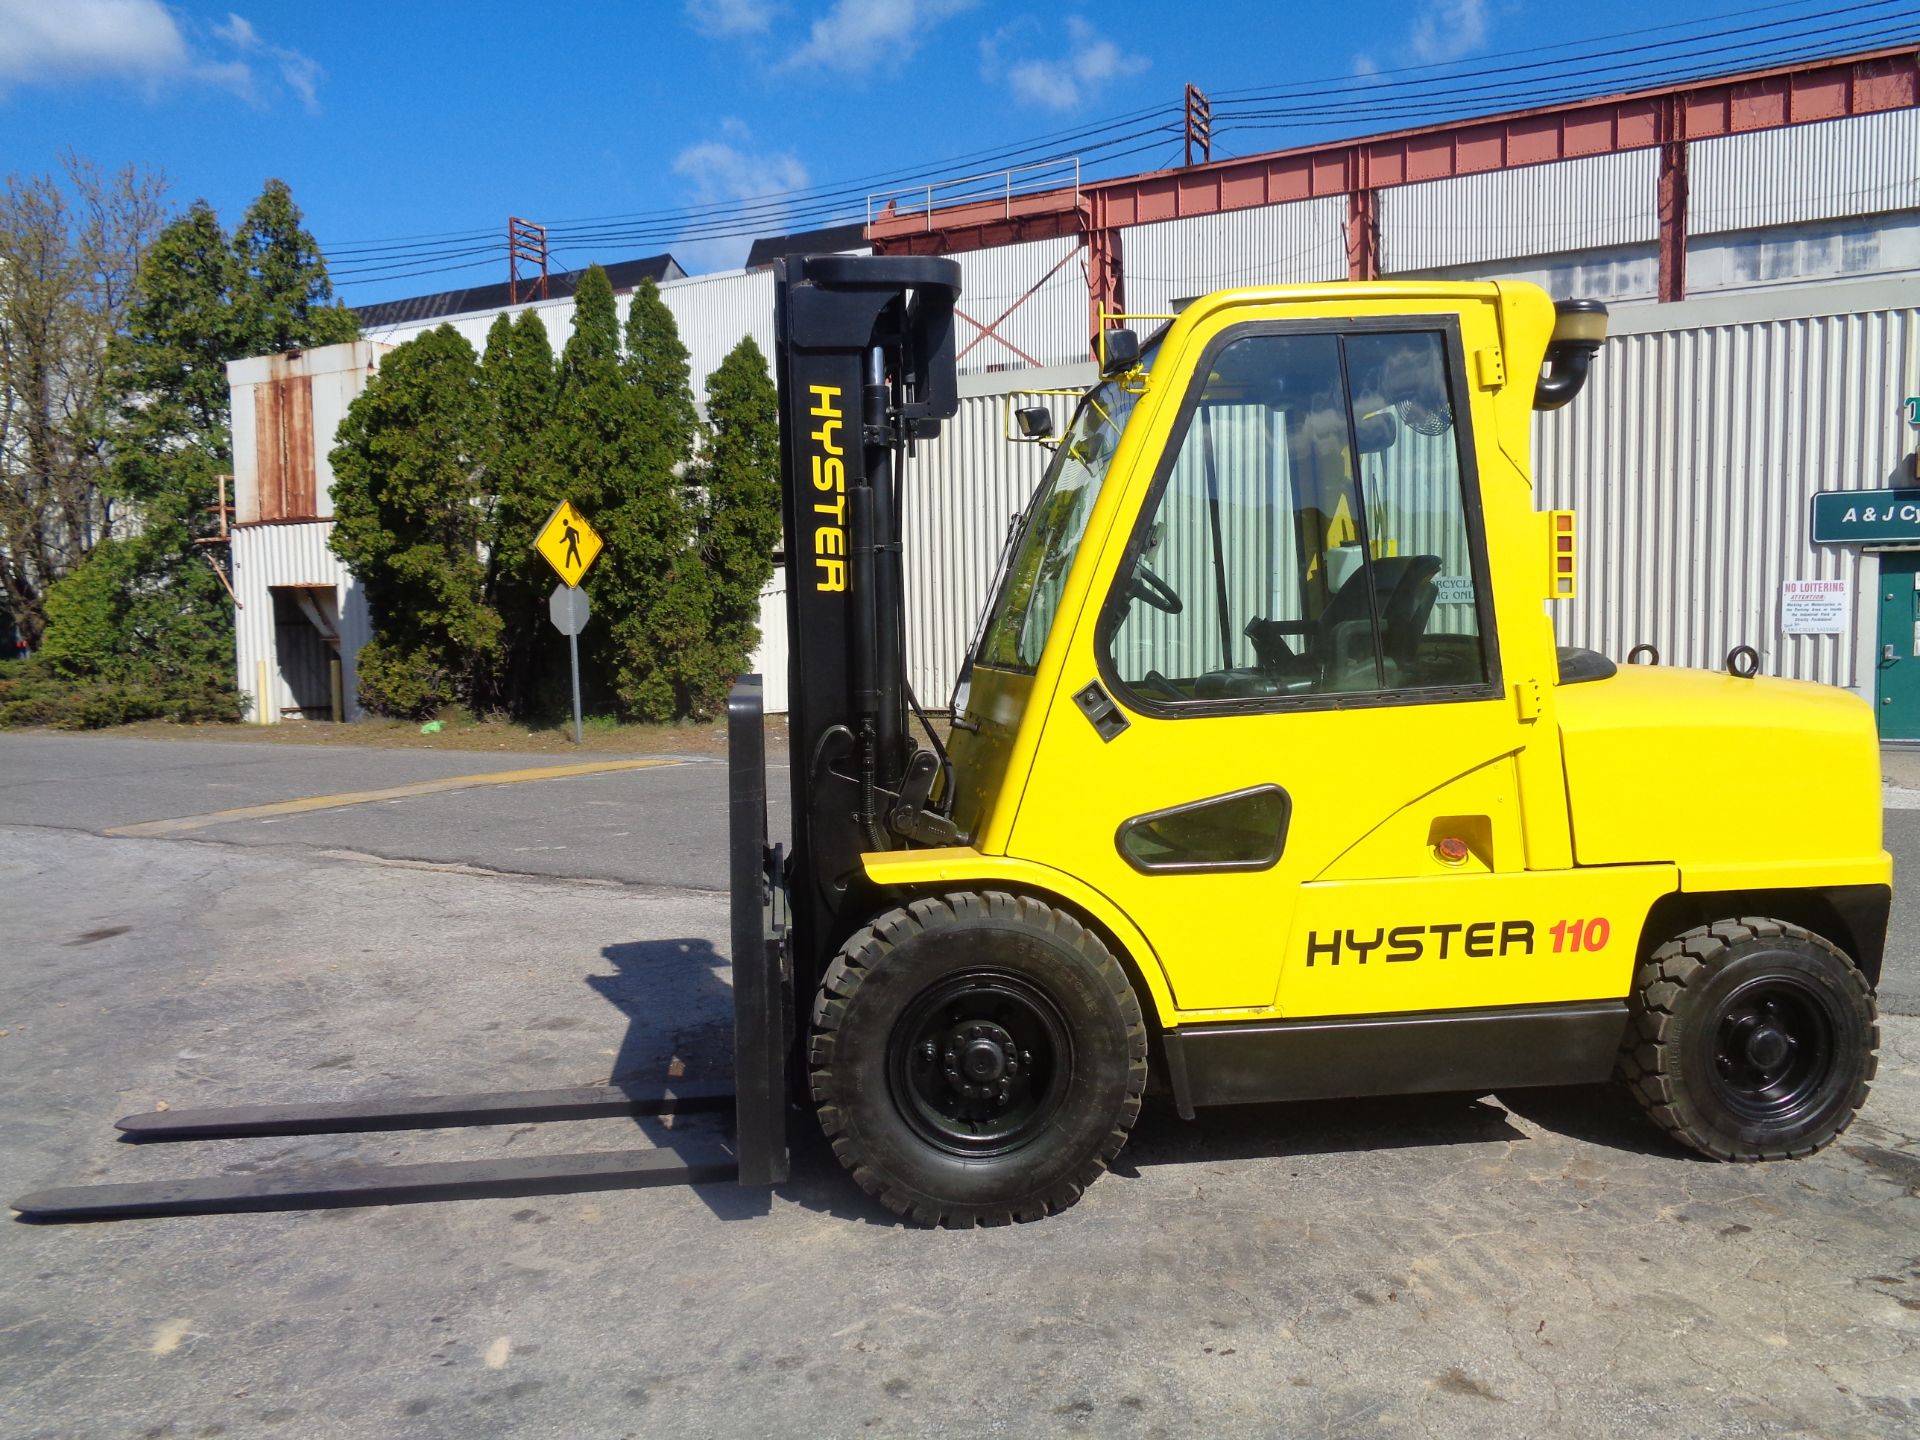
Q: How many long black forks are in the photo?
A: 2